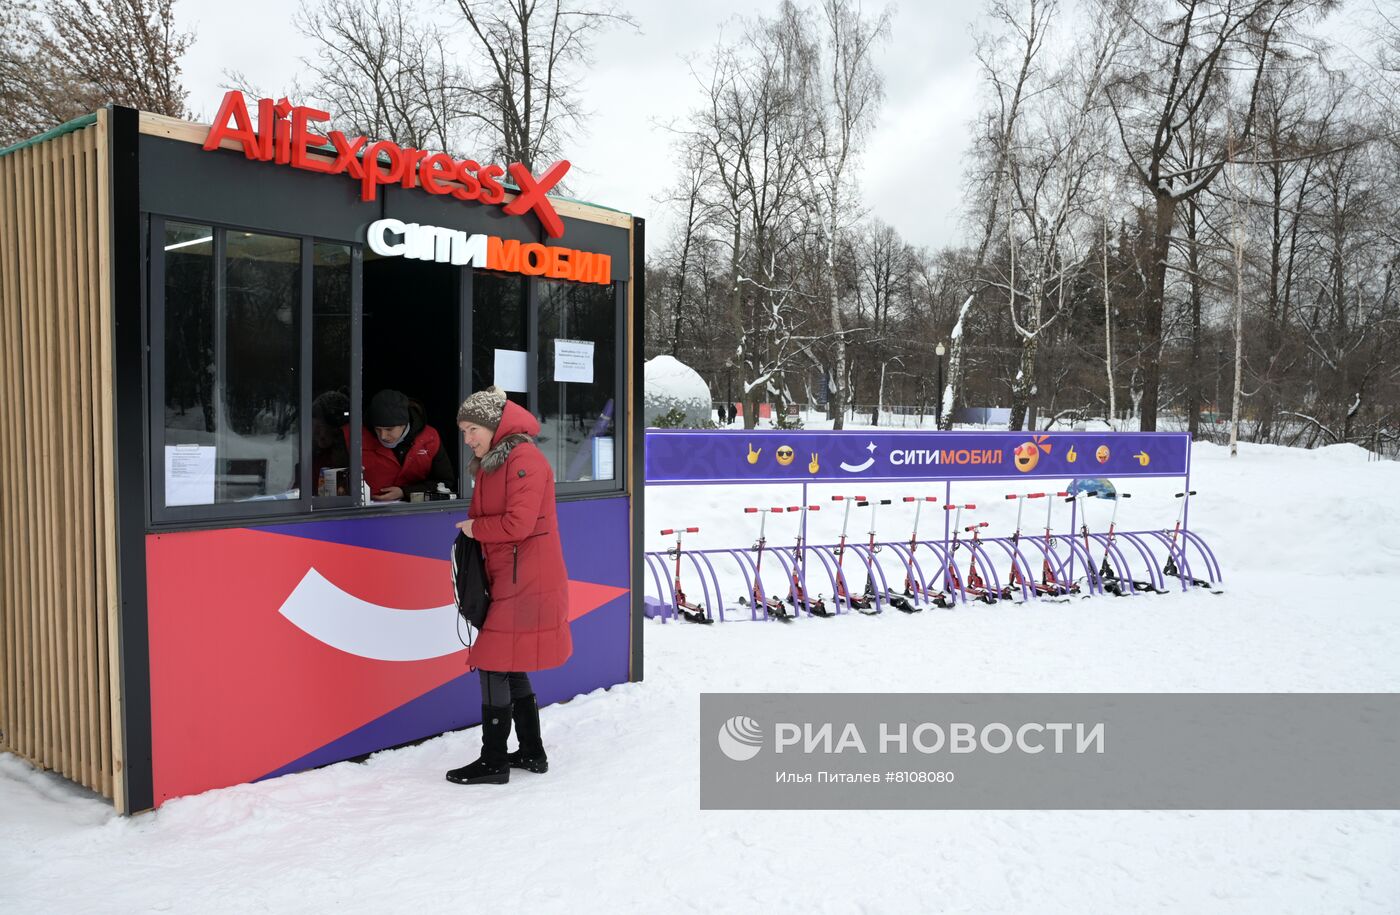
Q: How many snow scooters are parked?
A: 13